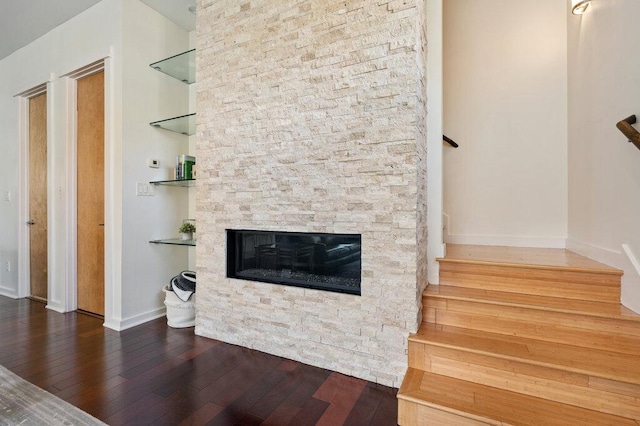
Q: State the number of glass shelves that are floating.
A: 4